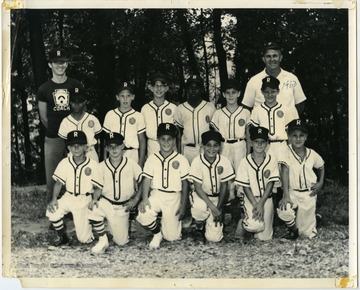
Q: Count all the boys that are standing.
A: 6